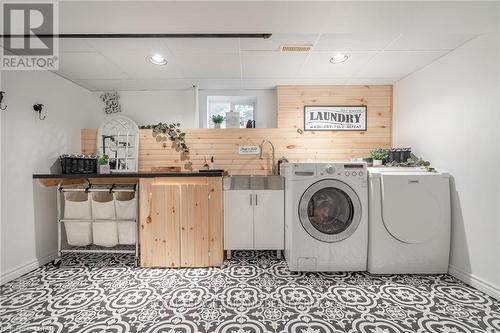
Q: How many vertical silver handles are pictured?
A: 2